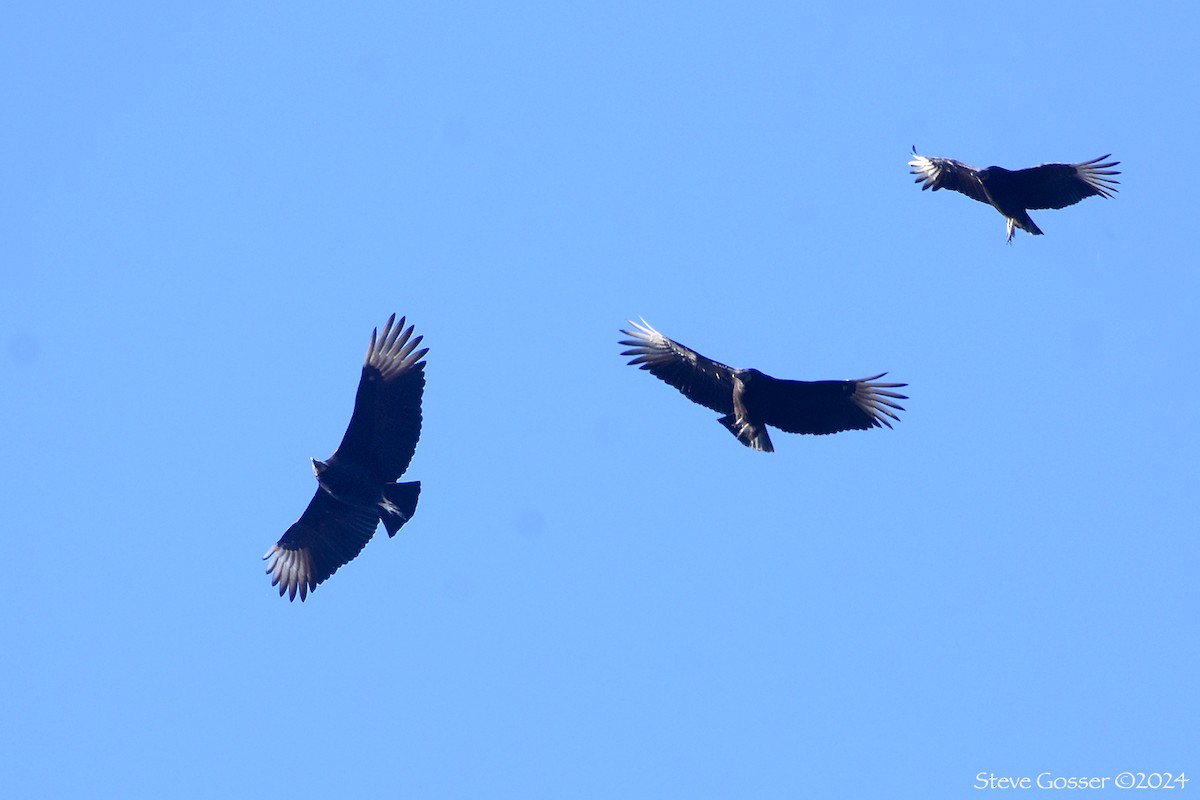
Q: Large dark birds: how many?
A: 3